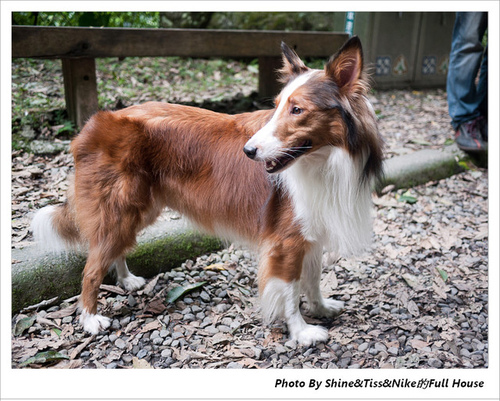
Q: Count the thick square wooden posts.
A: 2